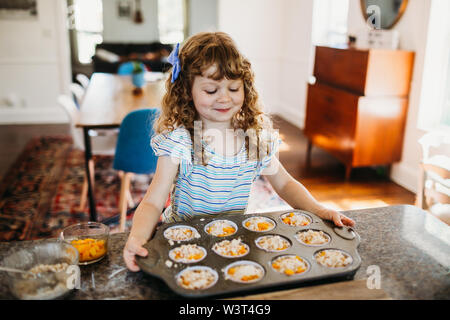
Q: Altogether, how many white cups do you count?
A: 12